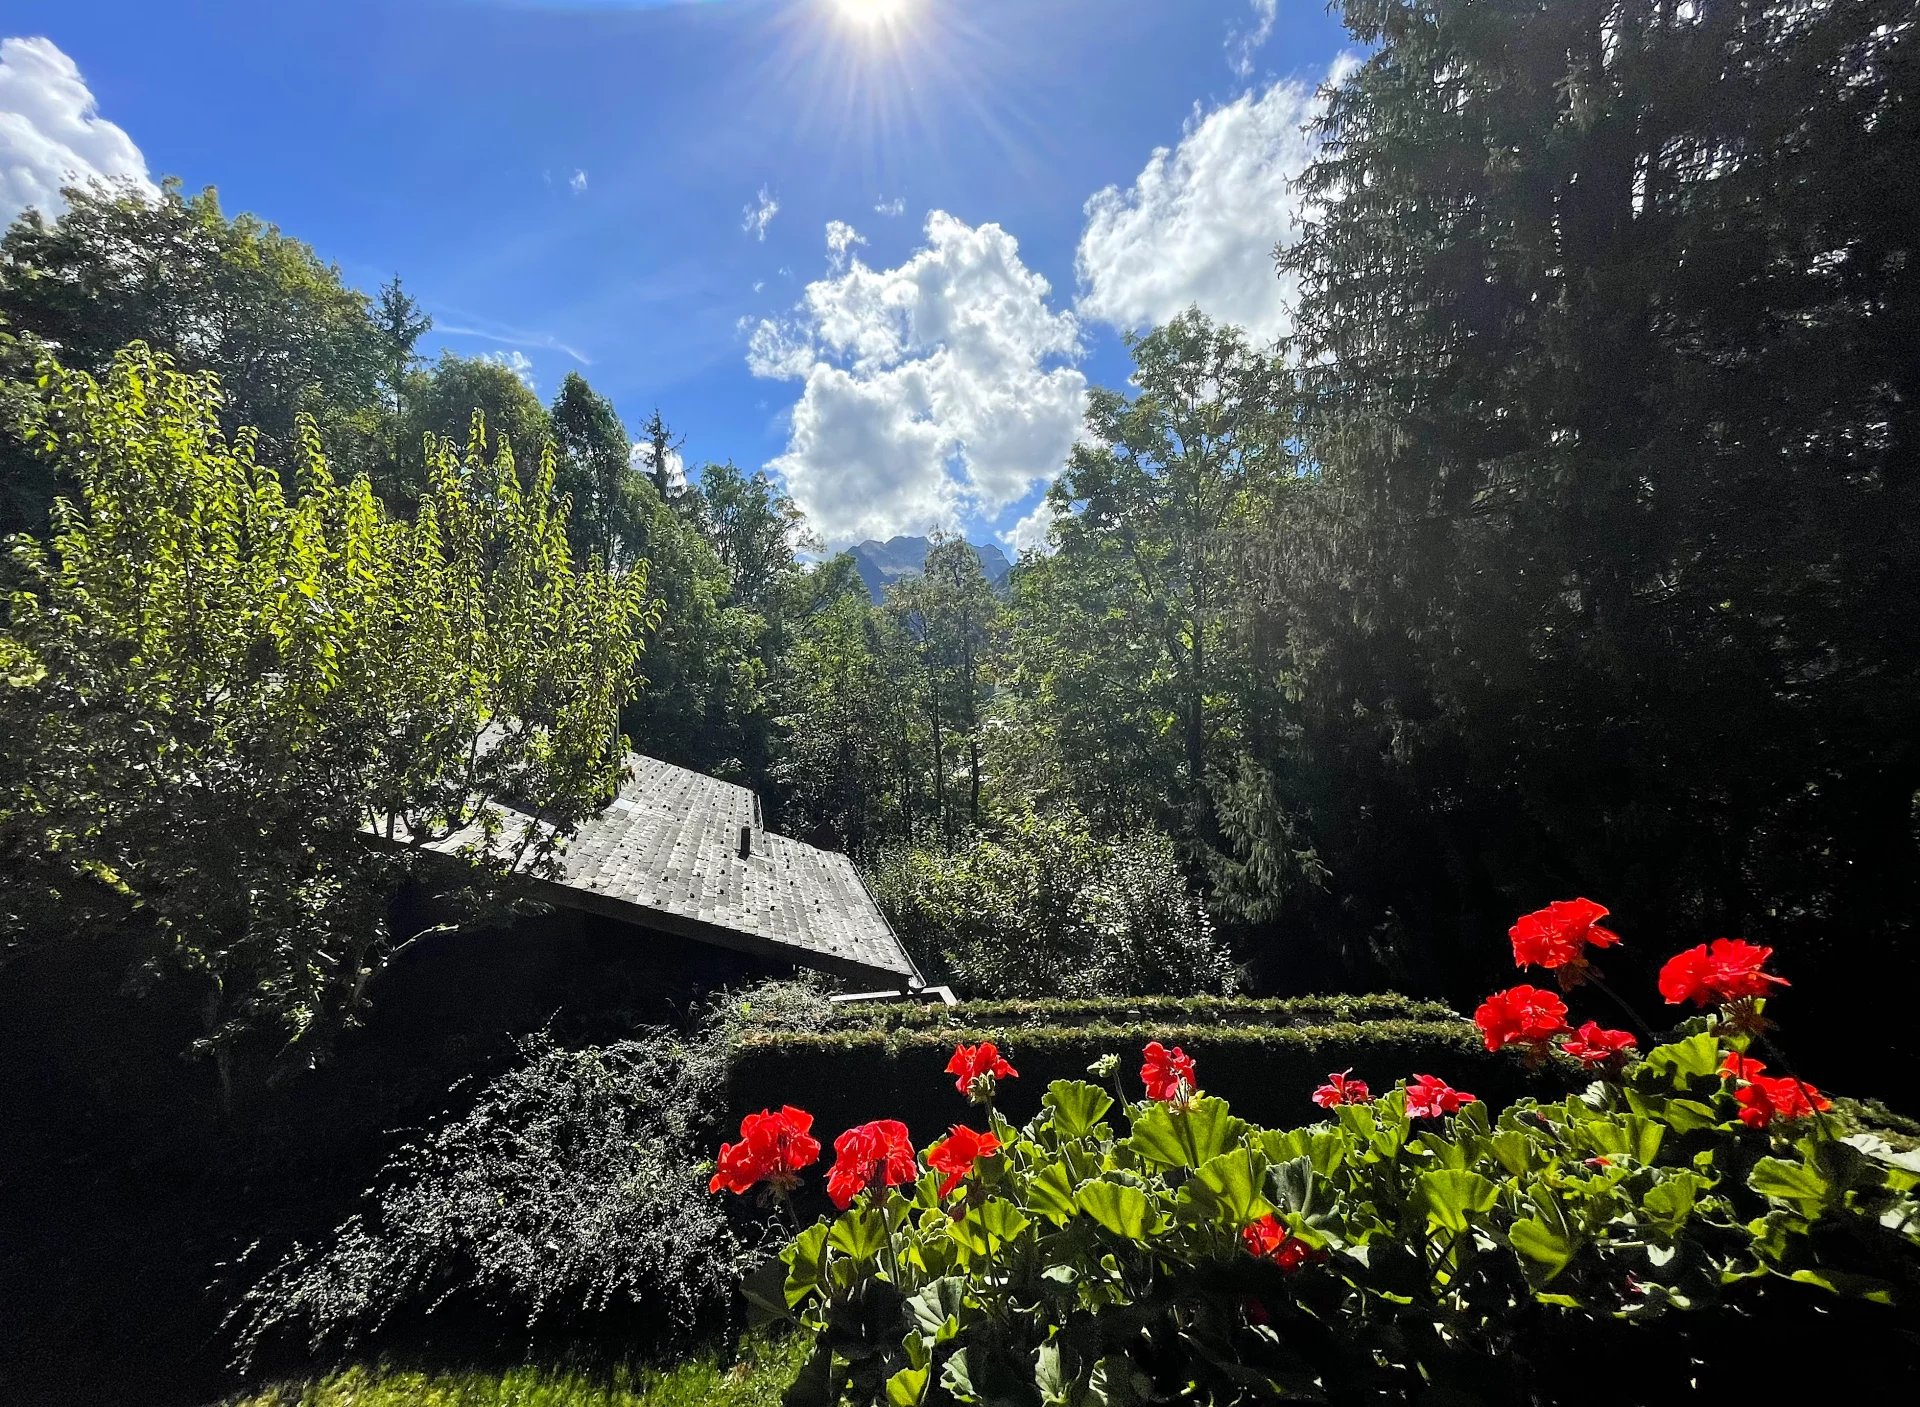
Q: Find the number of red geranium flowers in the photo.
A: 13